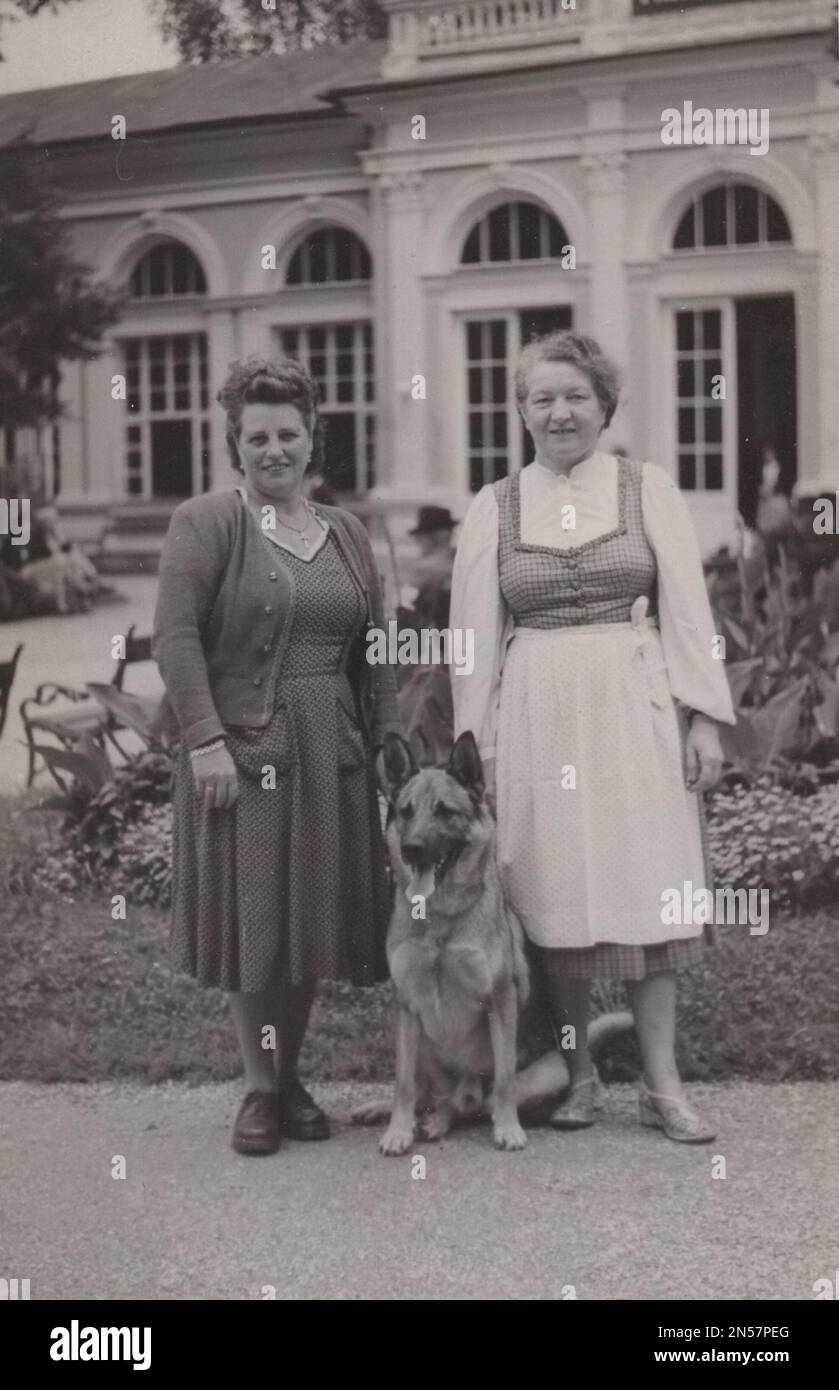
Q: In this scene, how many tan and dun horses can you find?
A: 0